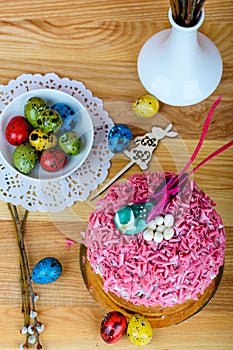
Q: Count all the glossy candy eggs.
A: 13